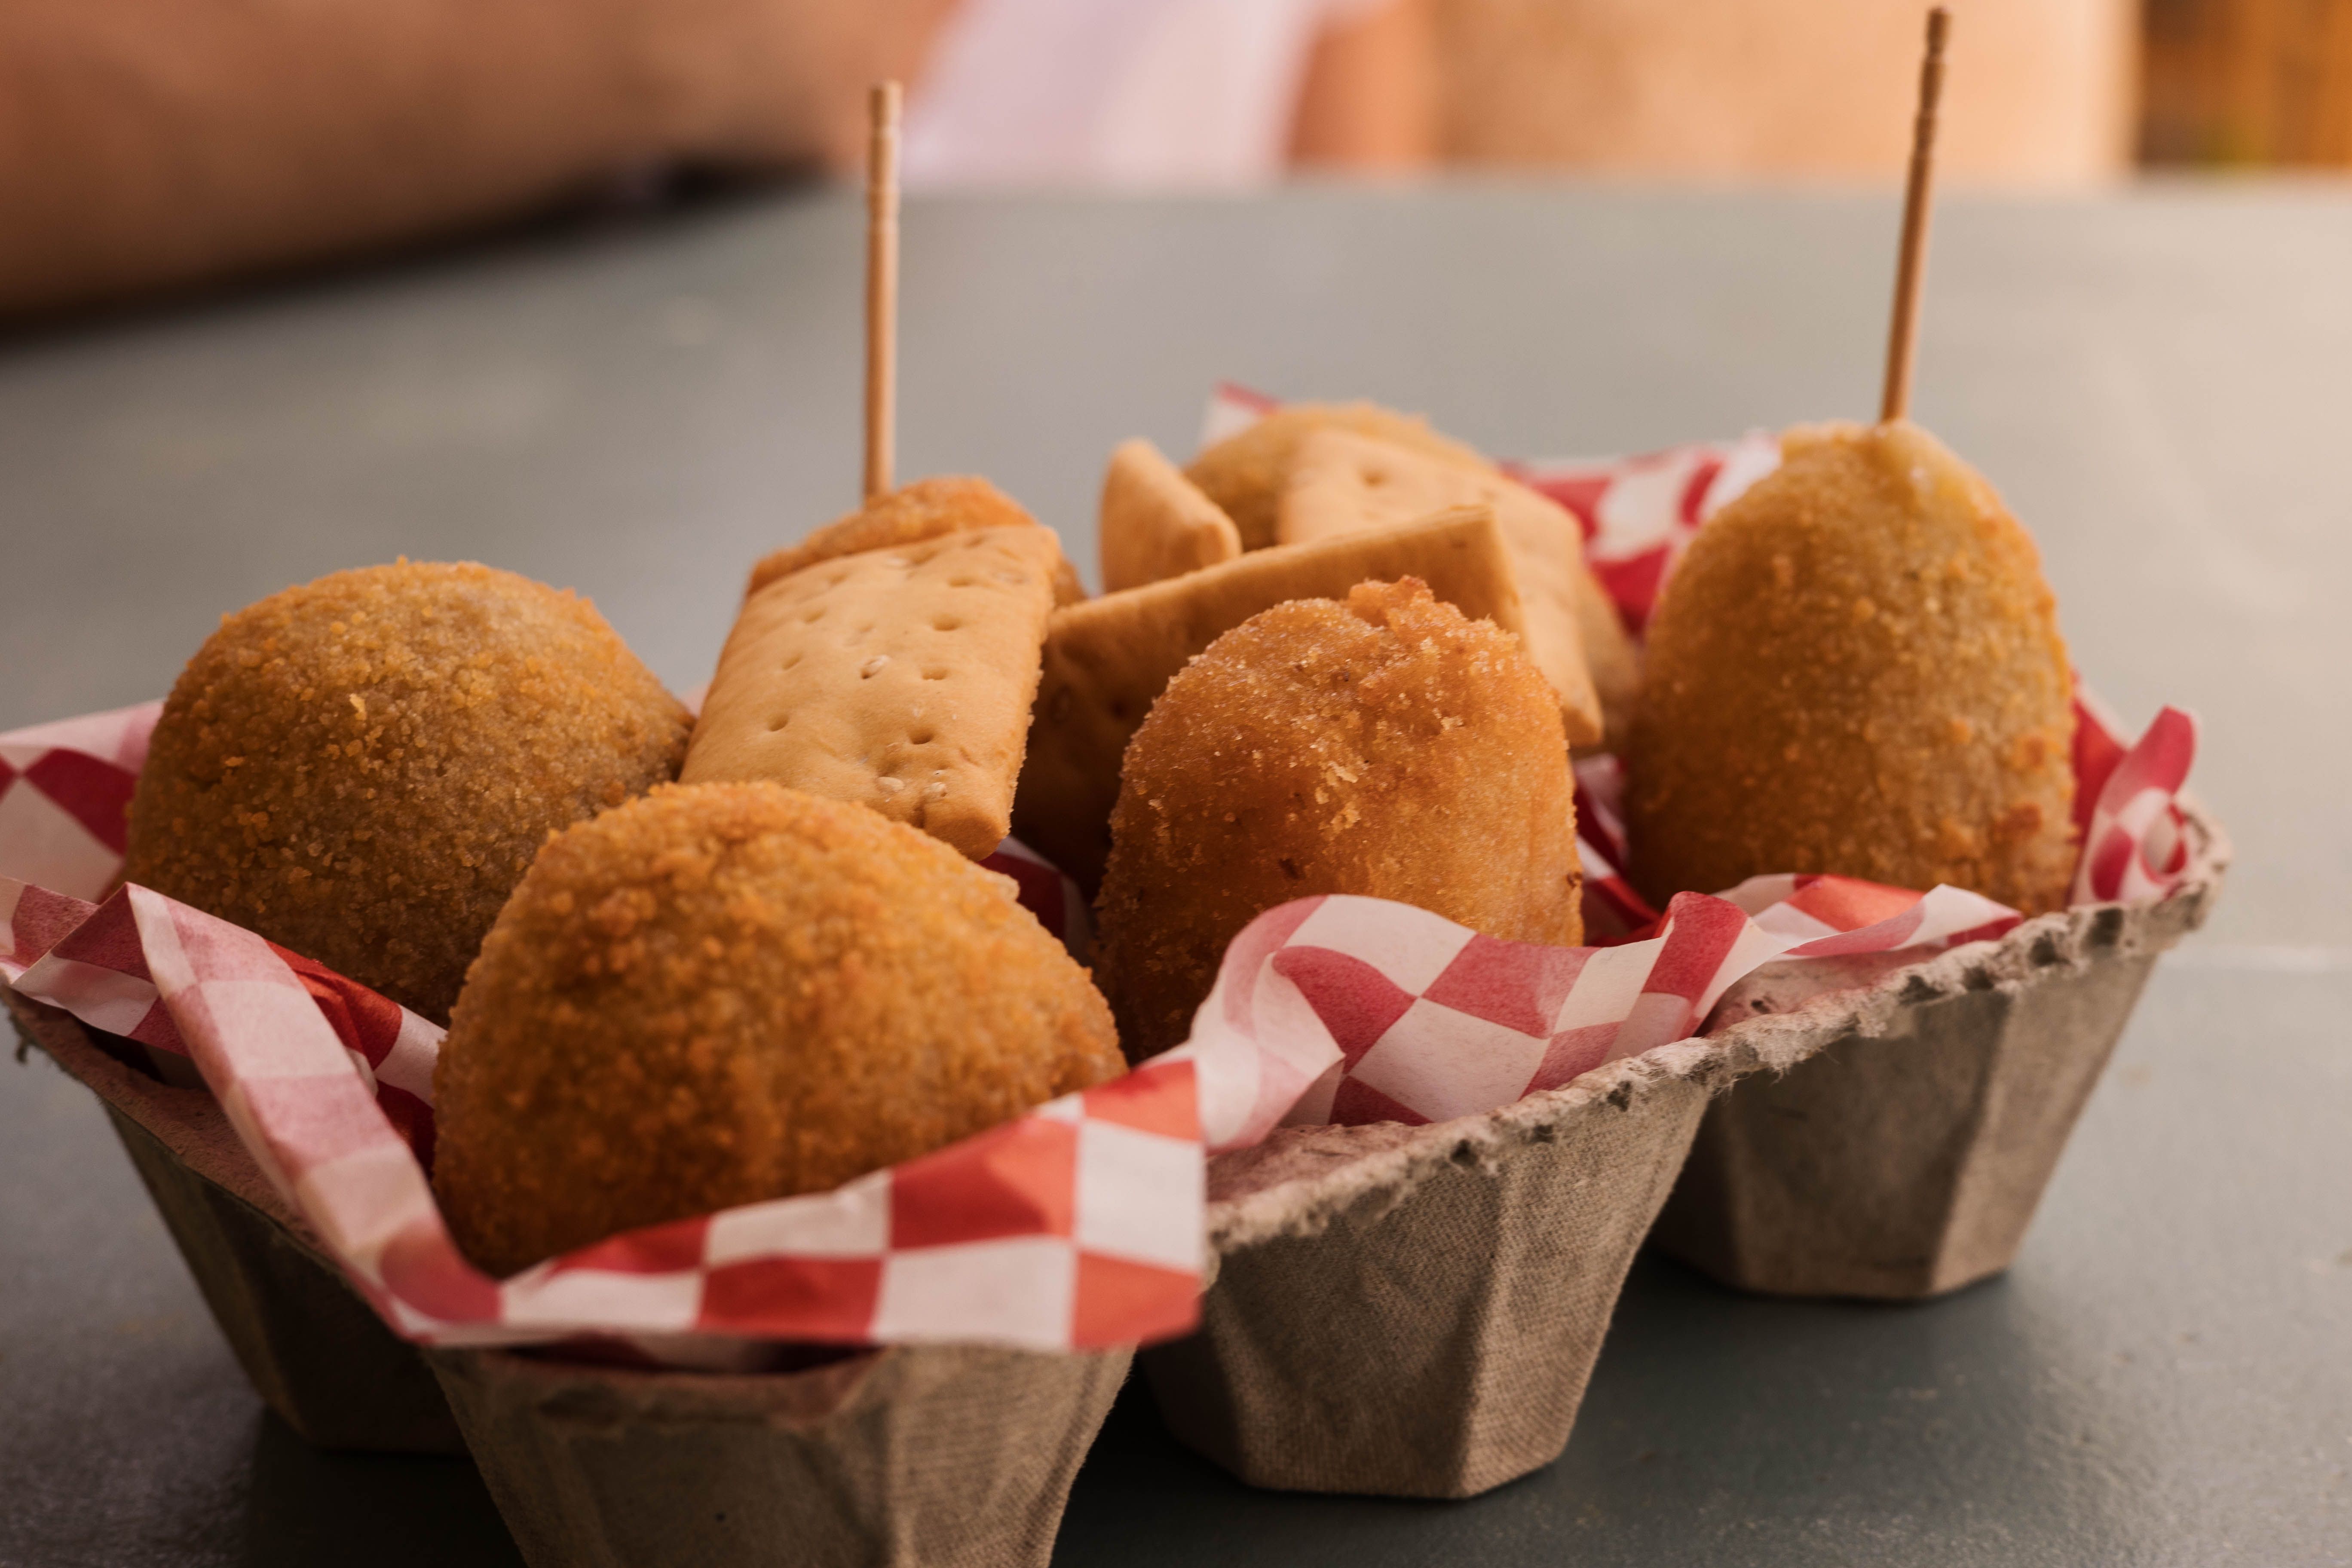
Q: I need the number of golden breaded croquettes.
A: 6